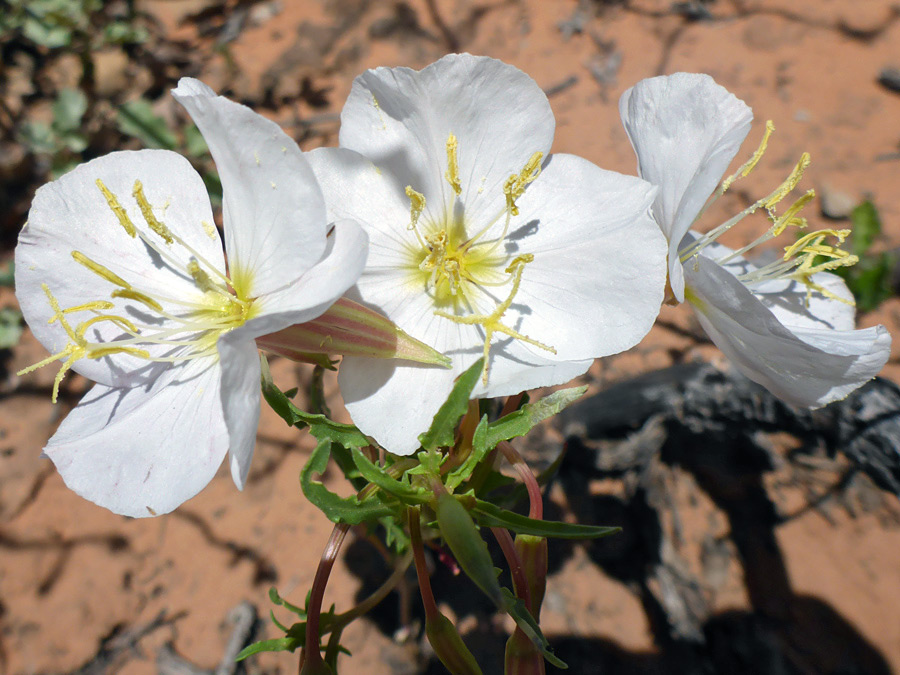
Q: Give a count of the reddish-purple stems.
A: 4